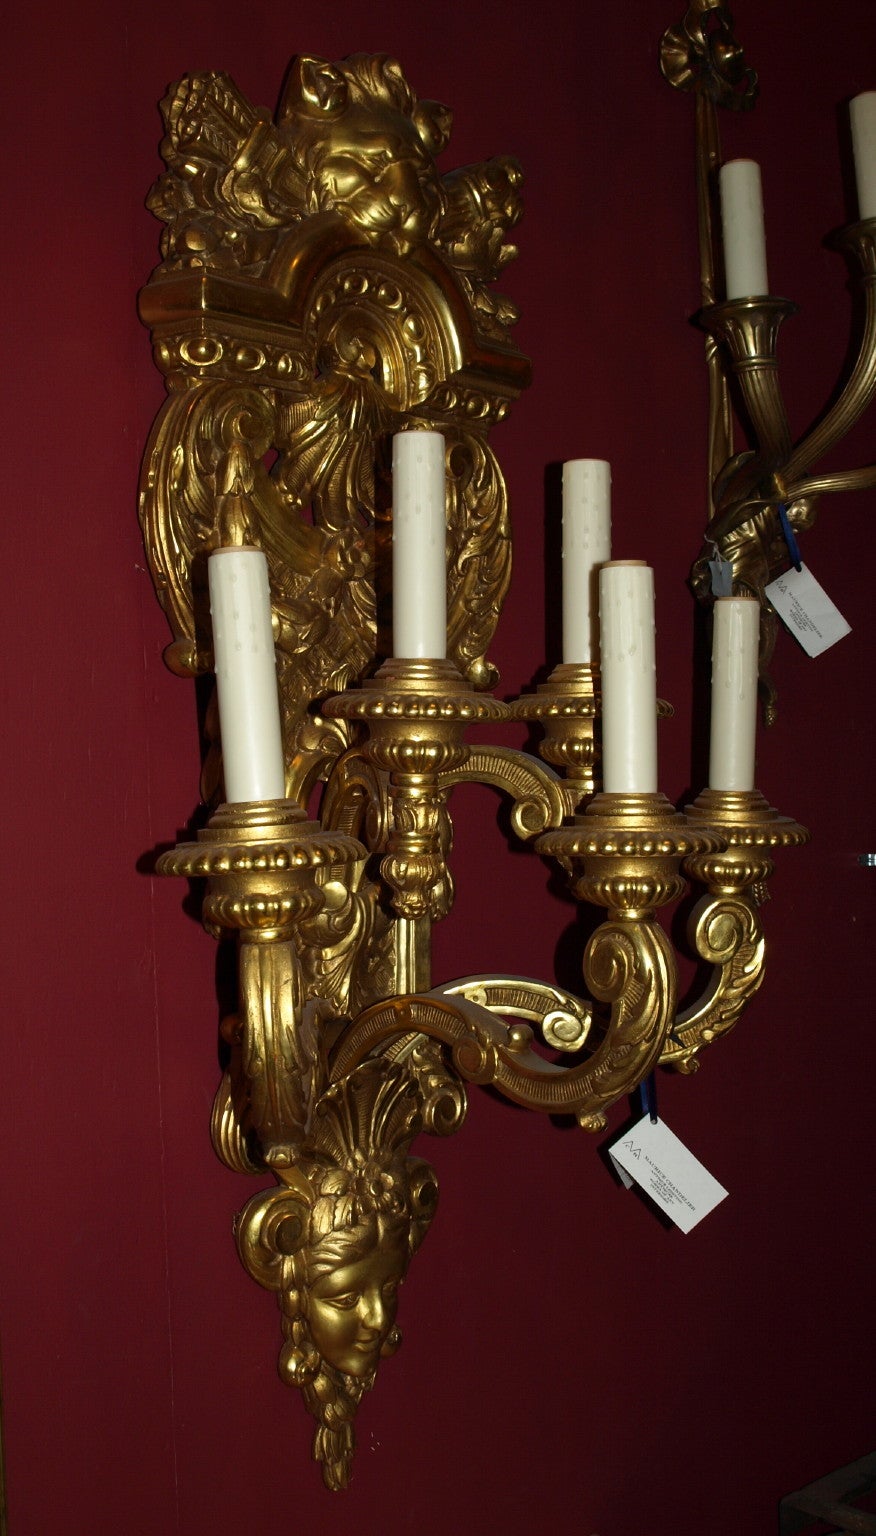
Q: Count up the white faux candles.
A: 7